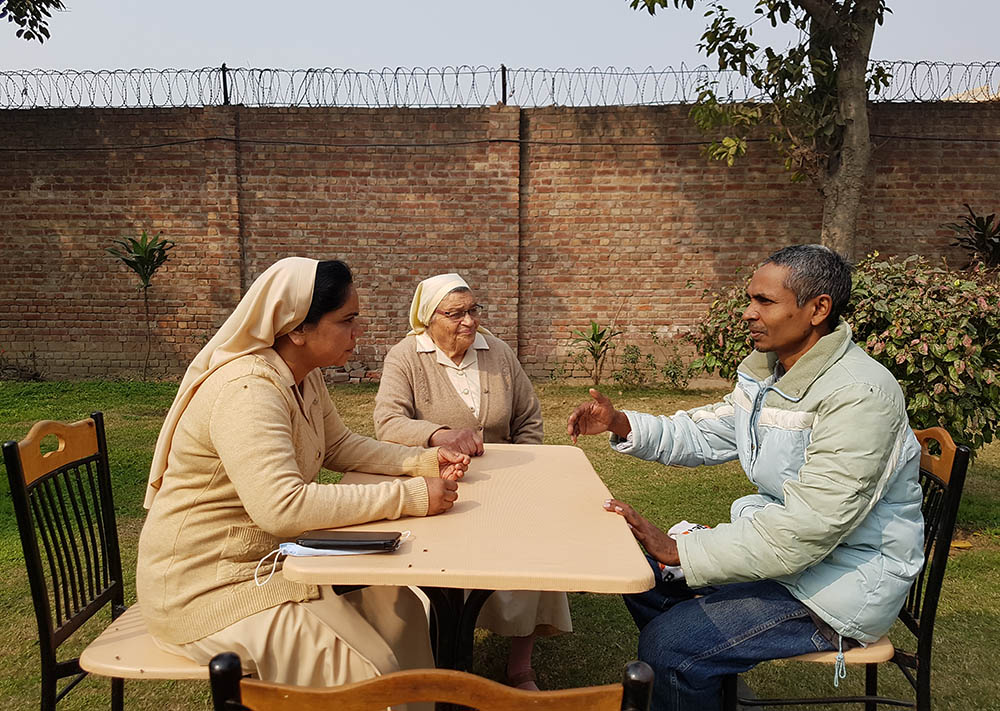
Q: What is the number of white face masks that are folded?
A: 1